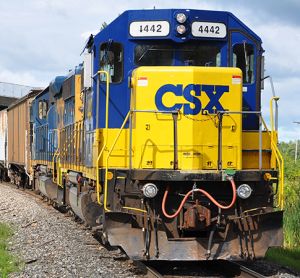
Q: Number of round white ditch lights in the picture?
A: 2